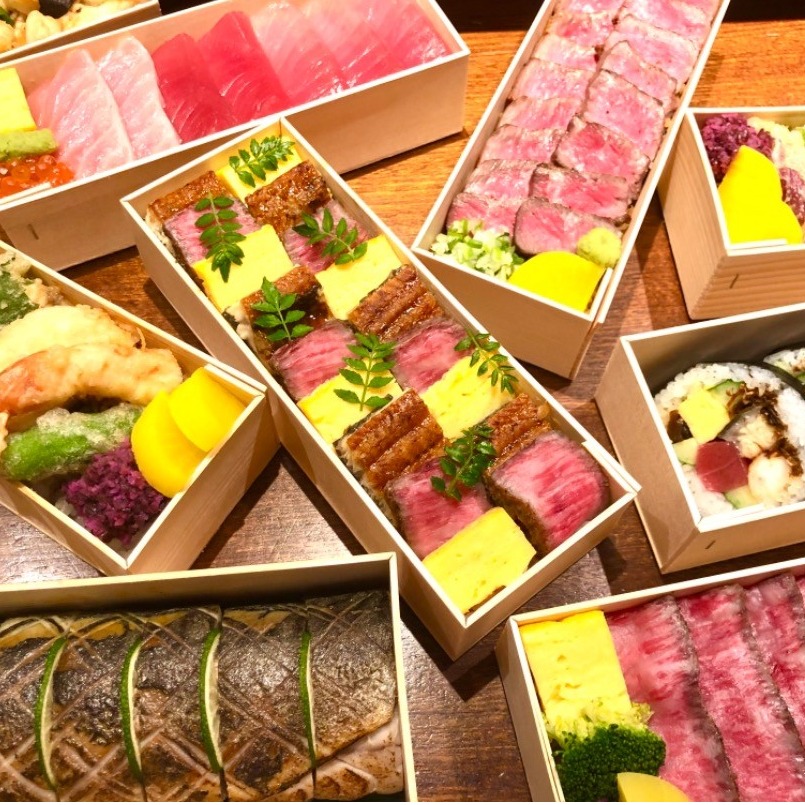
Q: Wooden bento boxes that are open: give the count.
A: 9